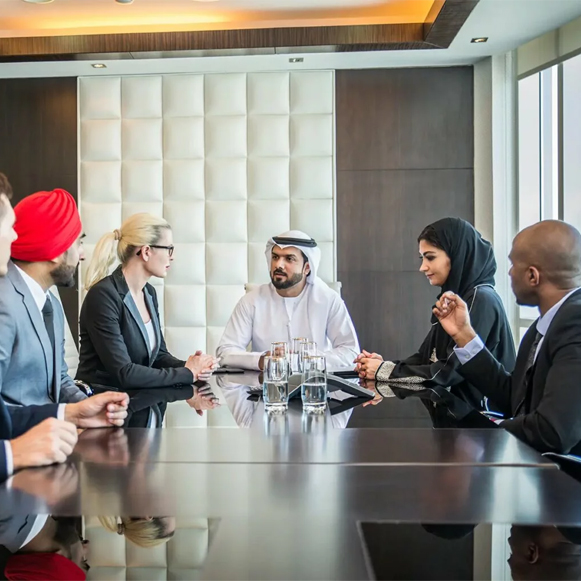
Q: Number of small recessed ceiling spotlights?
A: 3